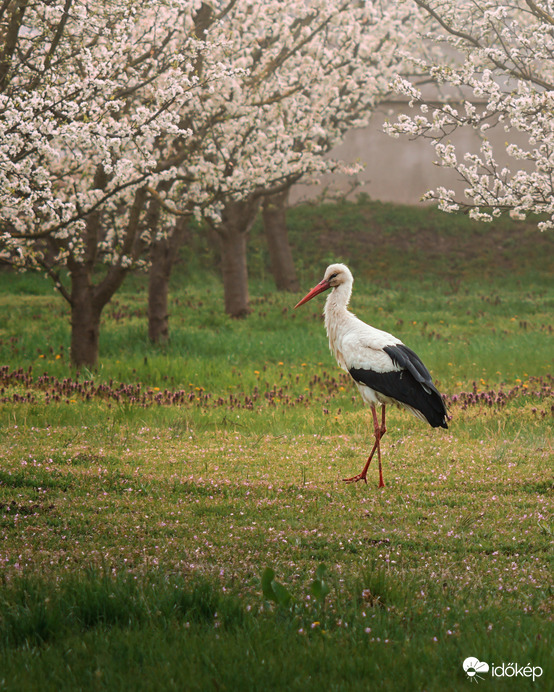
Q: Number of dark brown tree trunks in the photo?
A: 4